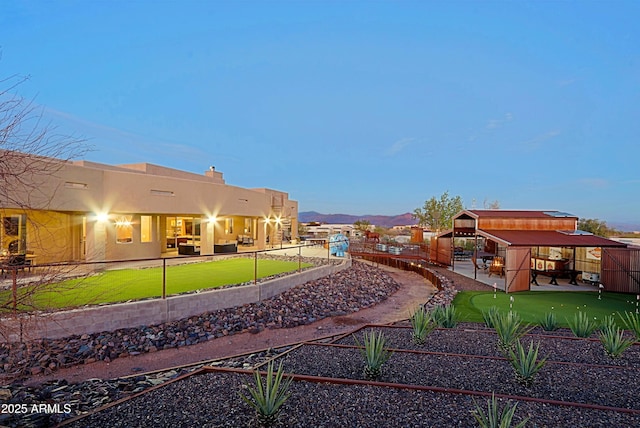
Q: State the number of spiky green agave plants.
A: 13